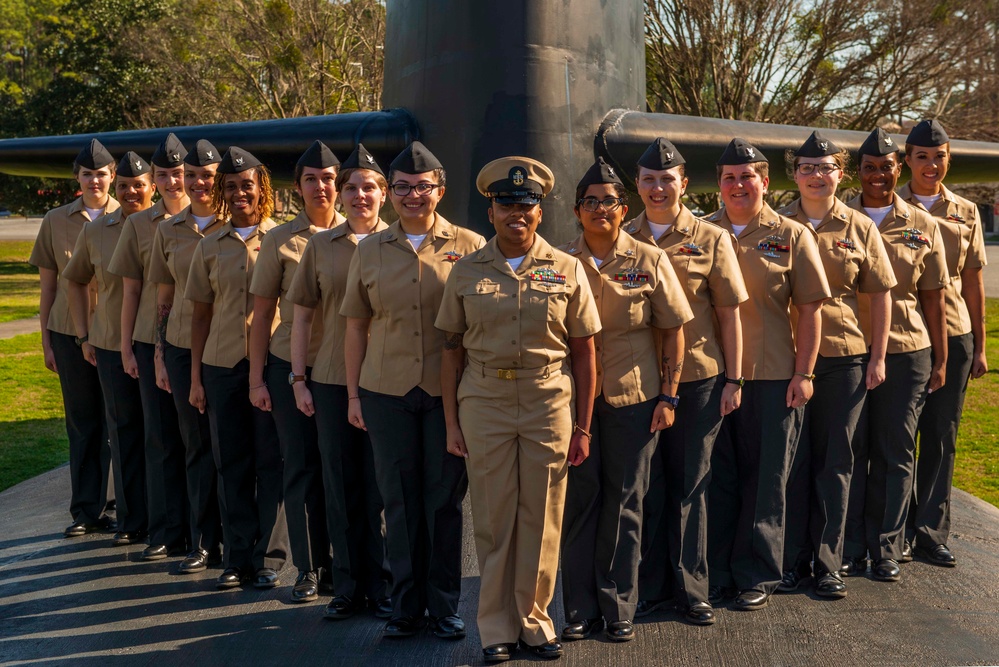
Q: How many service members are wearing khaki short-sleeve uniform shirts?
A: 15